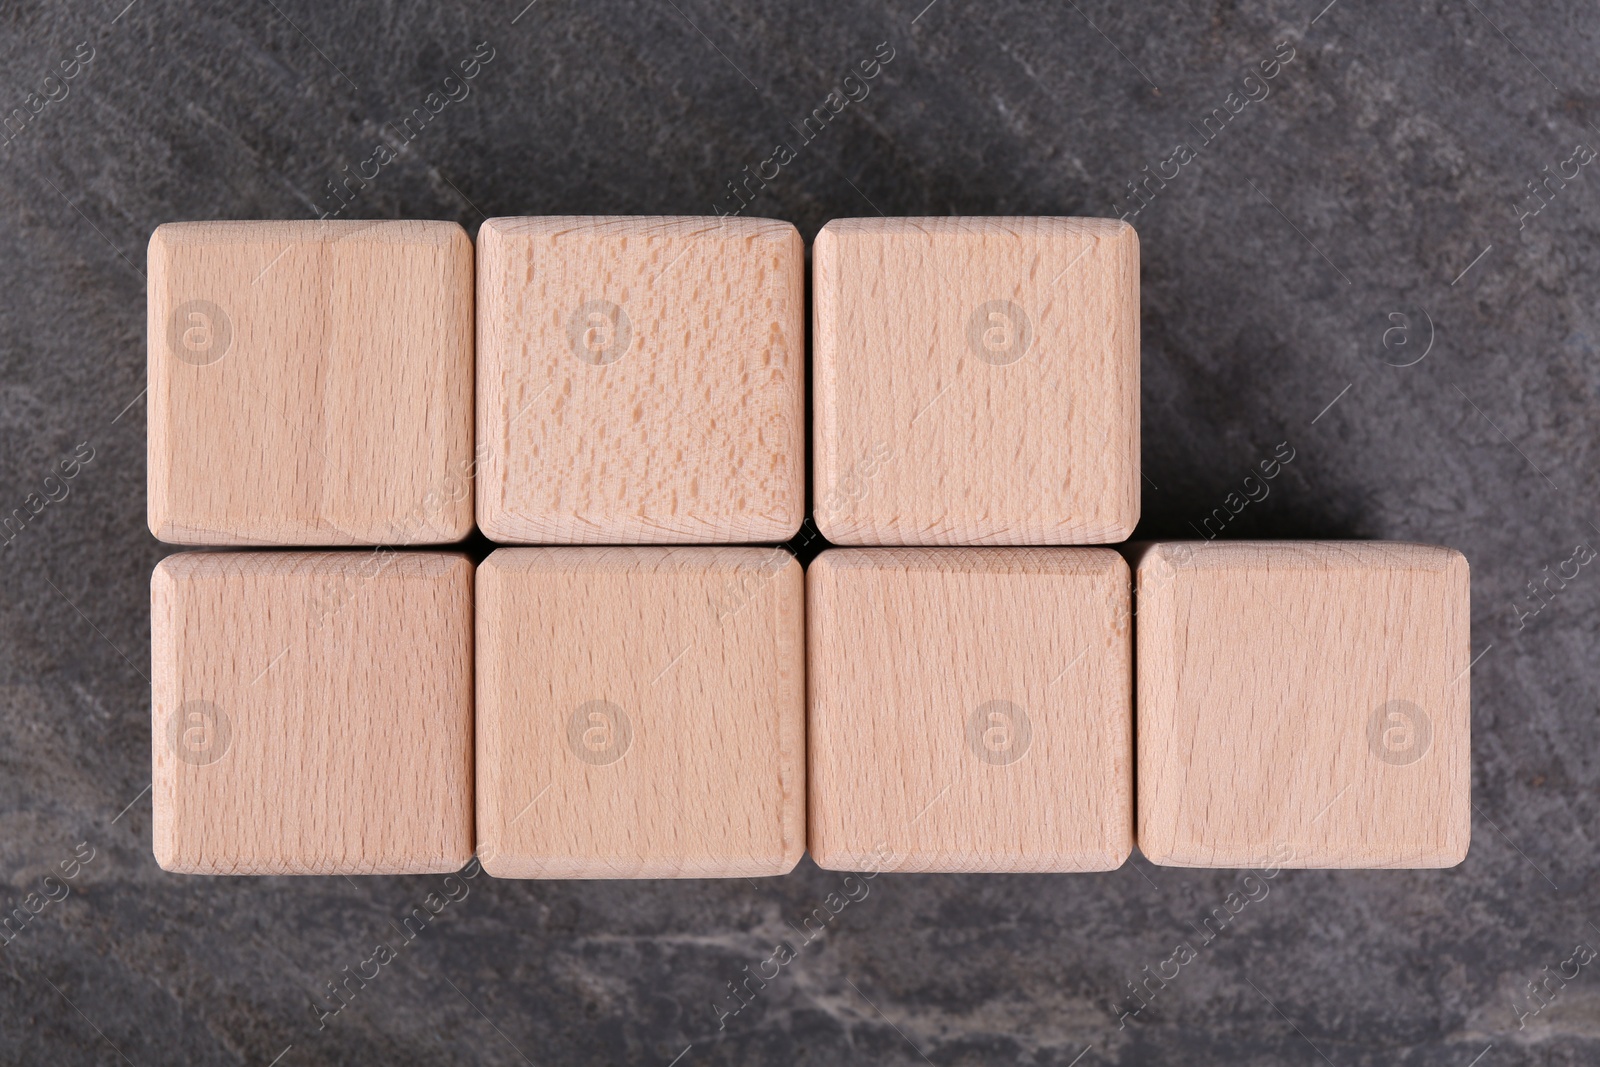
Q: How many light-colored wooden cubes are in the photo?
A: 7